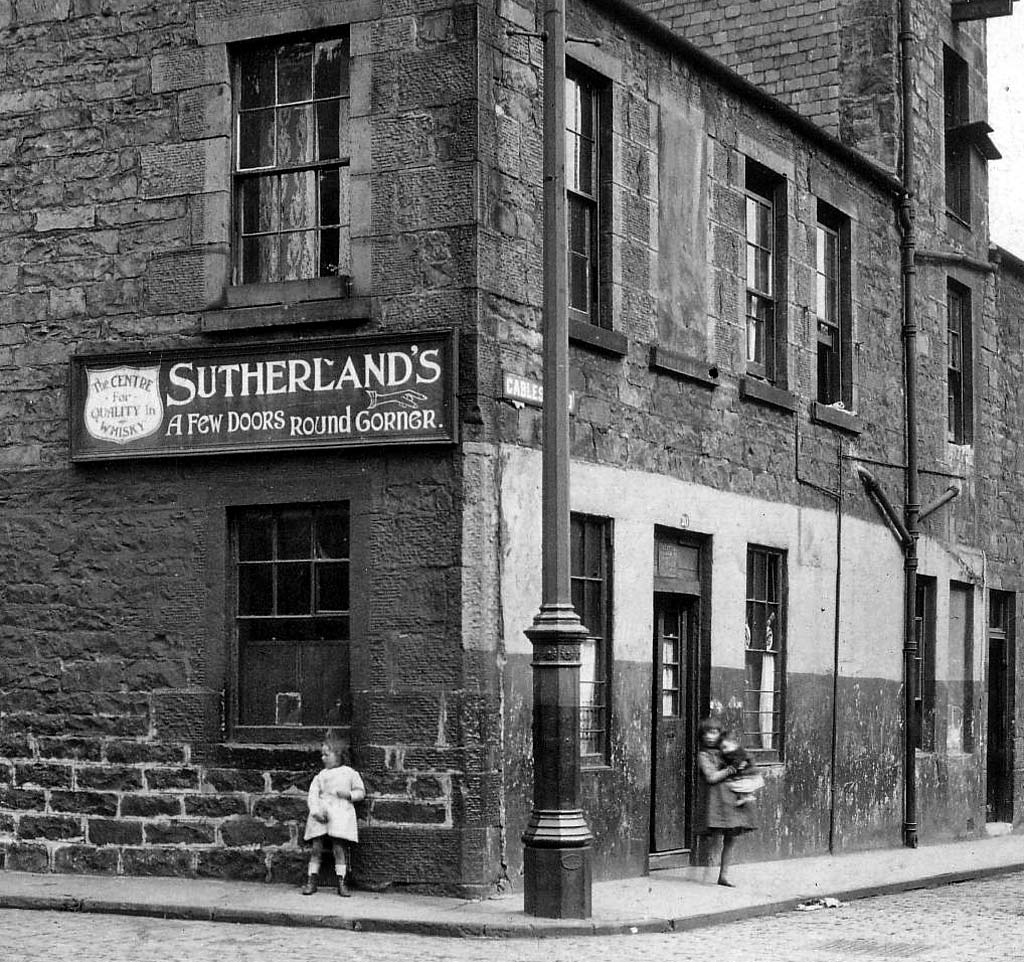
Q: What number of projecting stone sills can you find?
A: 5